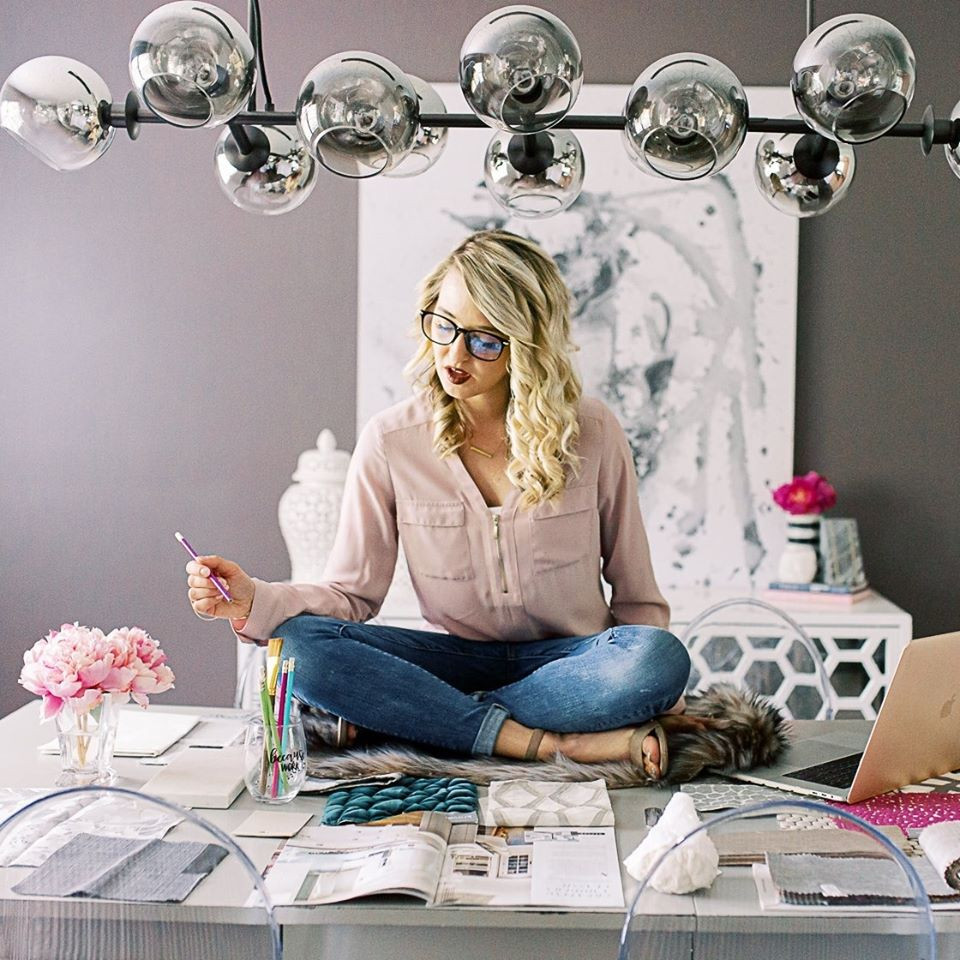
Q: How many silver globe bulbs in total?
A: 11